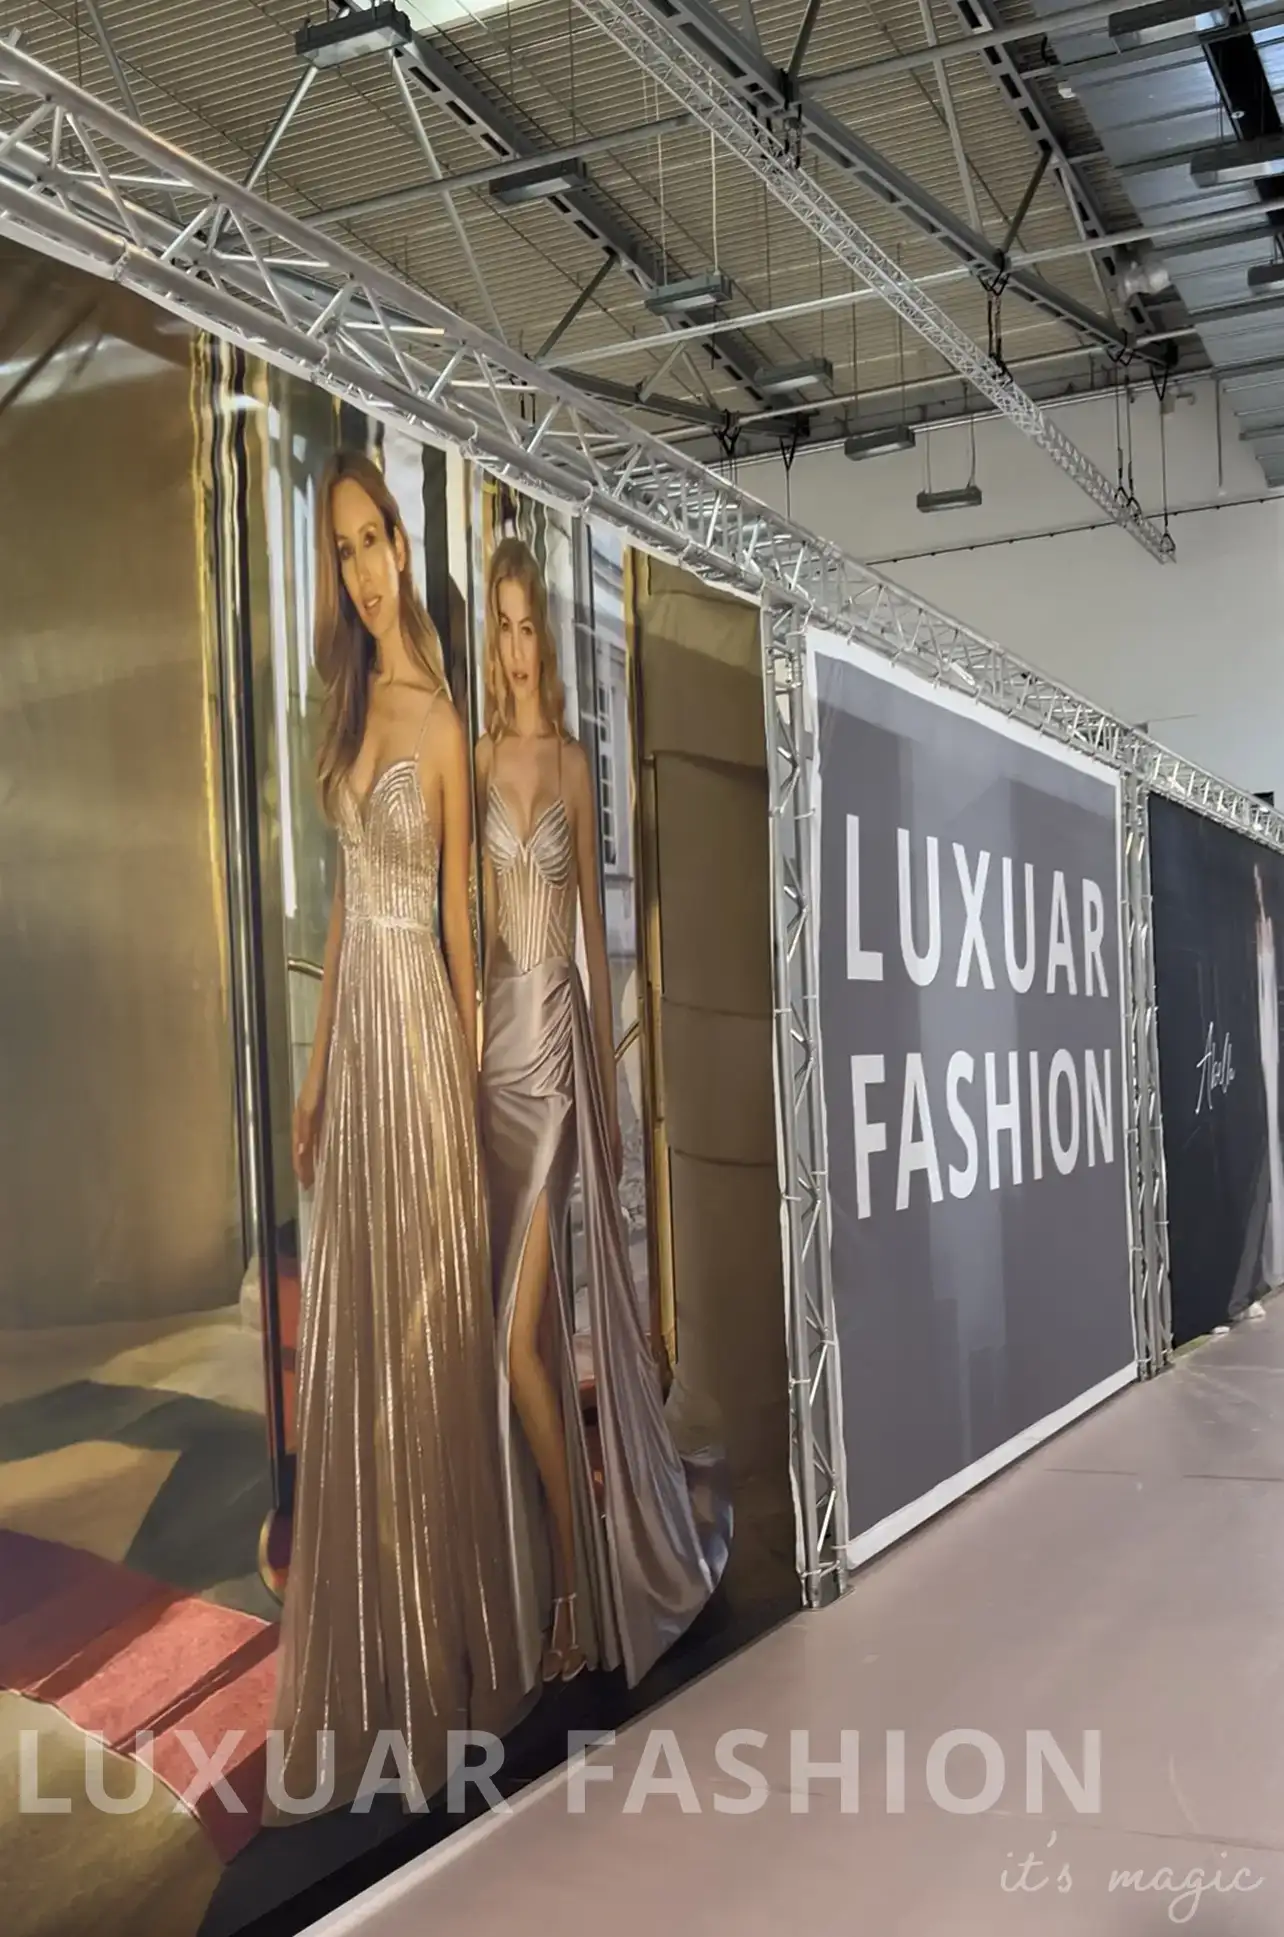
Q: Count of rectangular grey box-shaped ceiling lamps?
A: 9